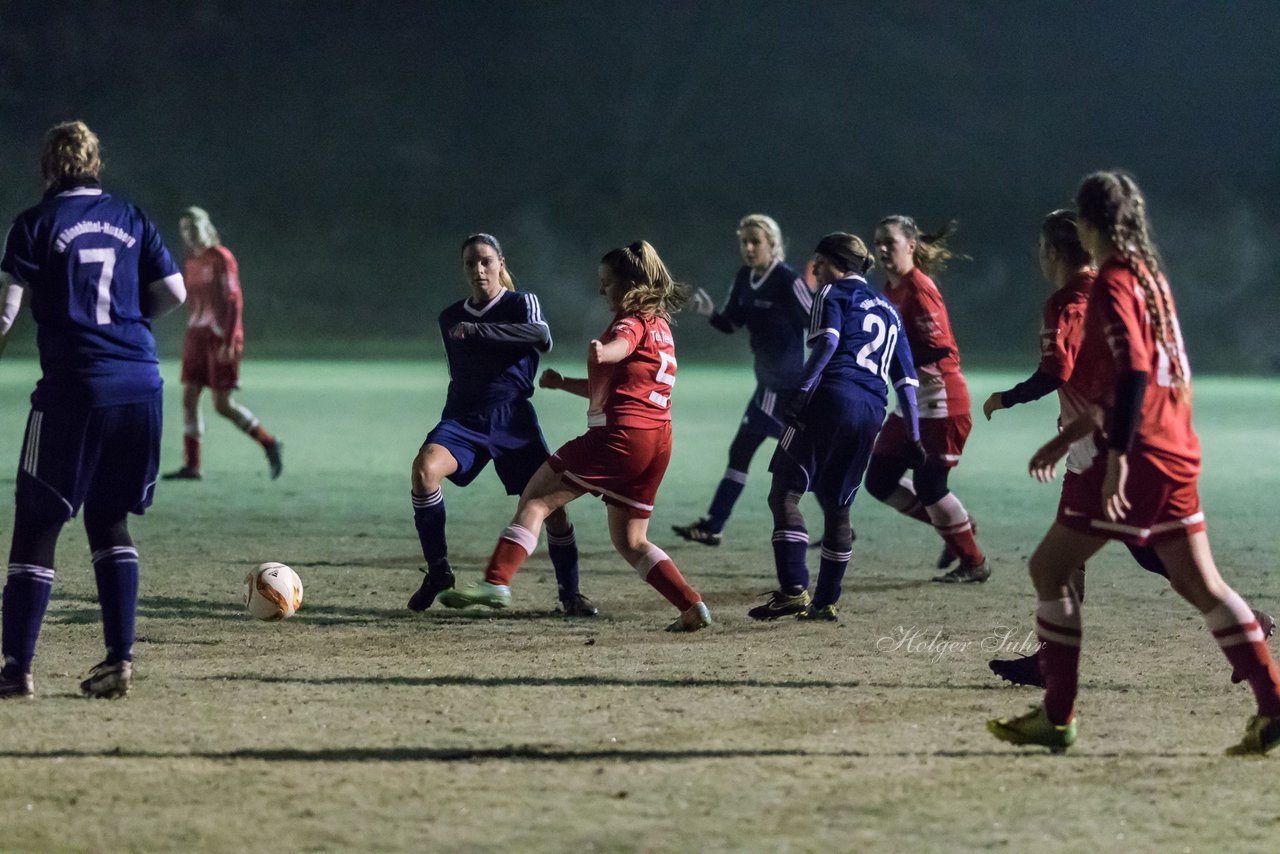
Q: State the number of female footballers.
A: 9